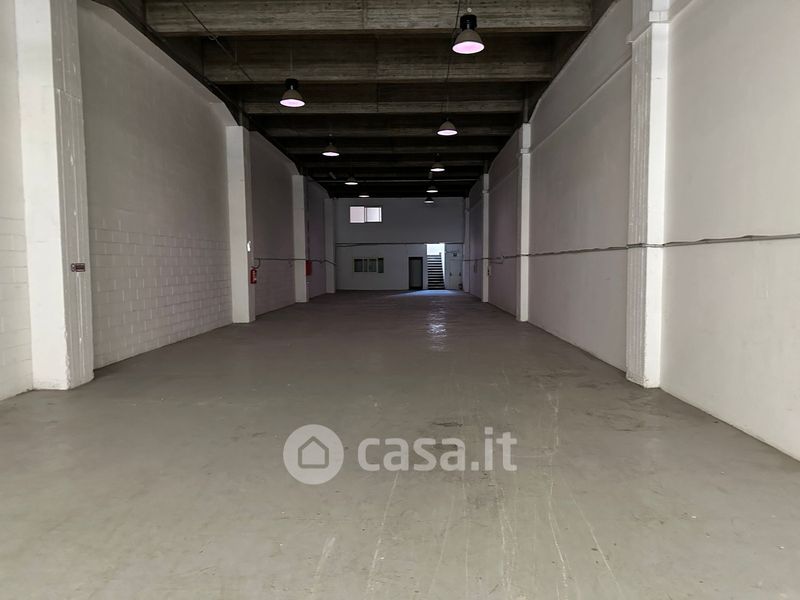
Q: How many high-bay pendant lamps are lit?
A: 9